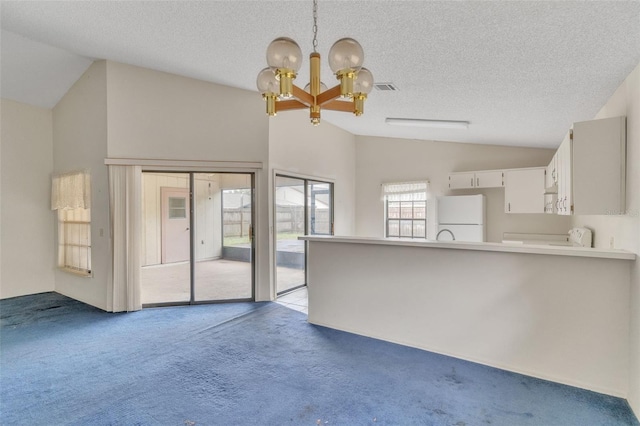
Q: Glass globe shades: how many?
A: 5